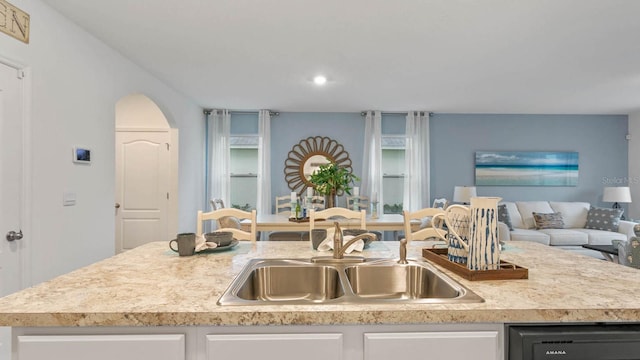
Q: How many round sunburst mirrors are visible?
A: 1